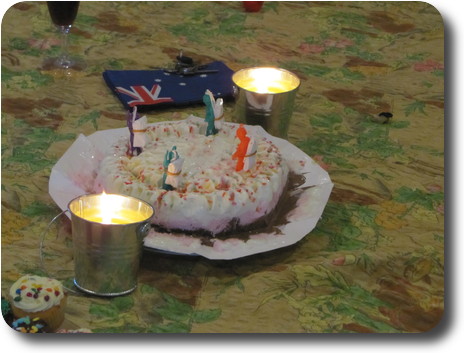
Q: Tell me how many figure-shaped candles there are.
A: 4